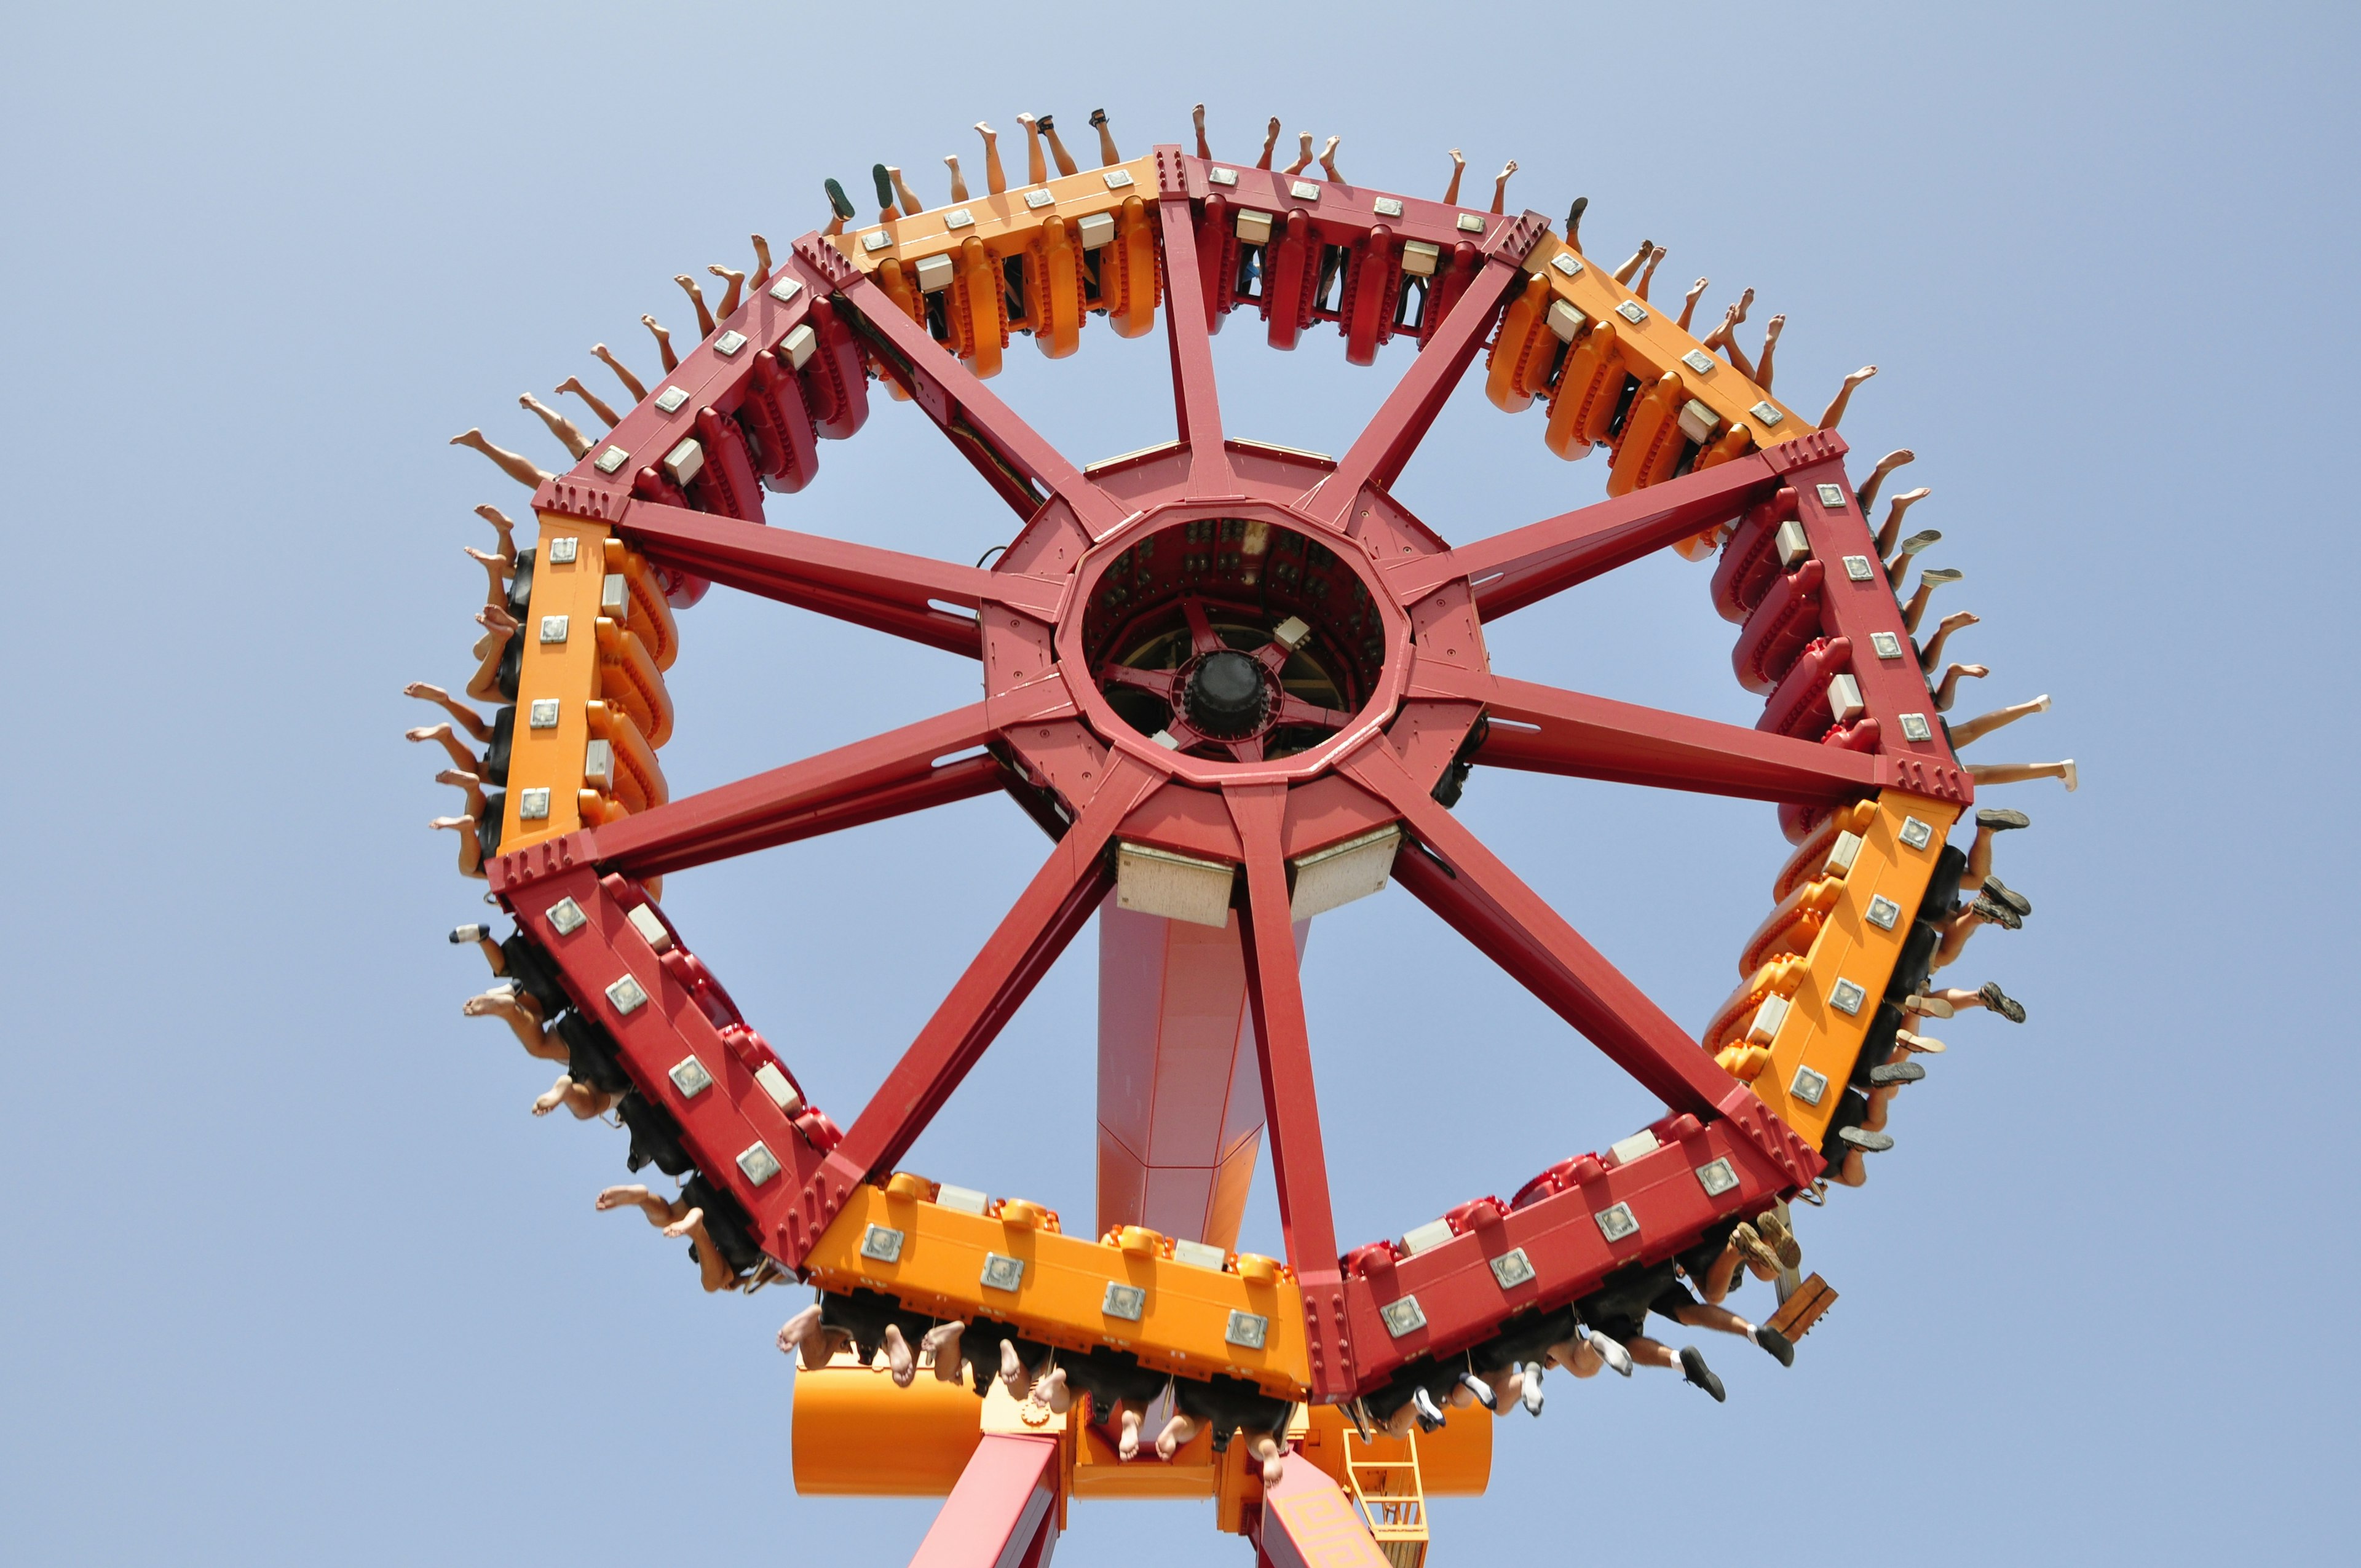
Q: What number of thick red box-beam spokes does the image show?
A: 10